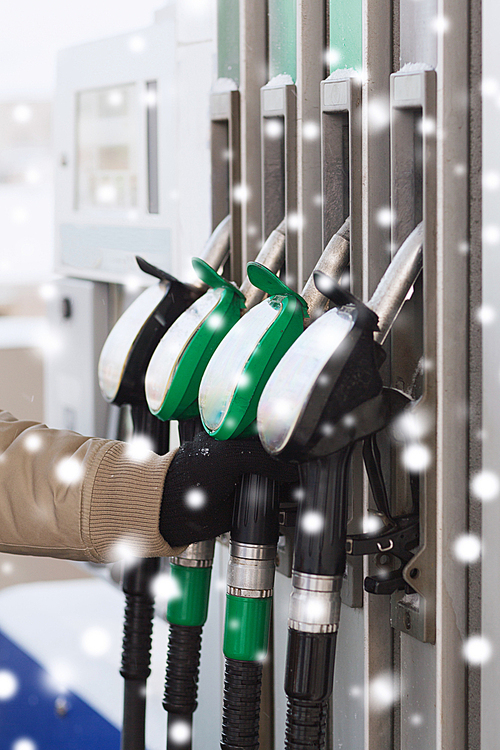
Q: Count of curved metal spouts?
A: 4